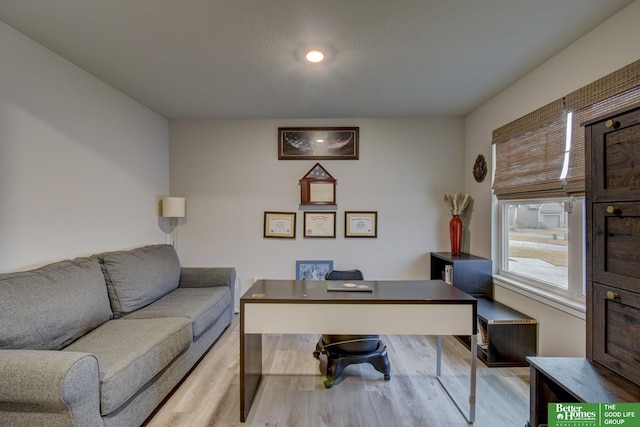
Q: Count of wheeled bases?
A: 1